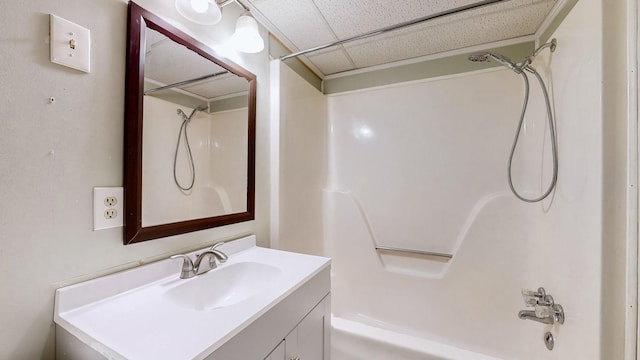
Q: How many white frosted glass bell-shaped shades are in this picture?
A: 2